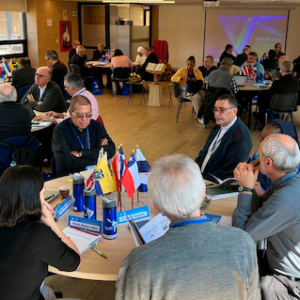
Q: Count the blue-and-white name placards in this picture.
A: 3